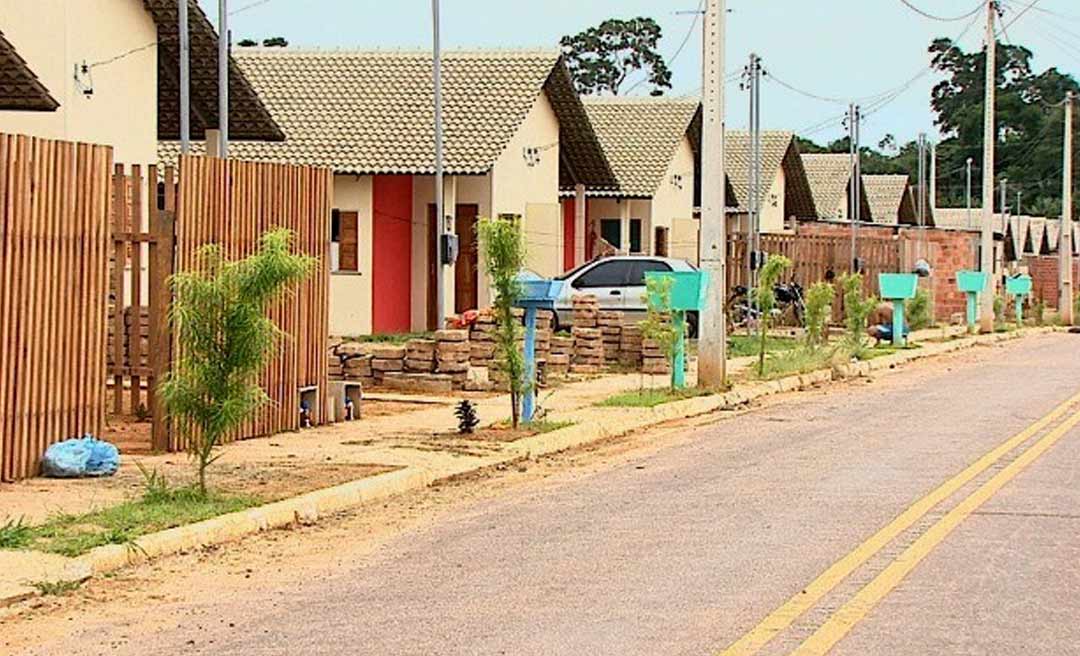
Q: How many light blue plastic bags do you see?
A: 1